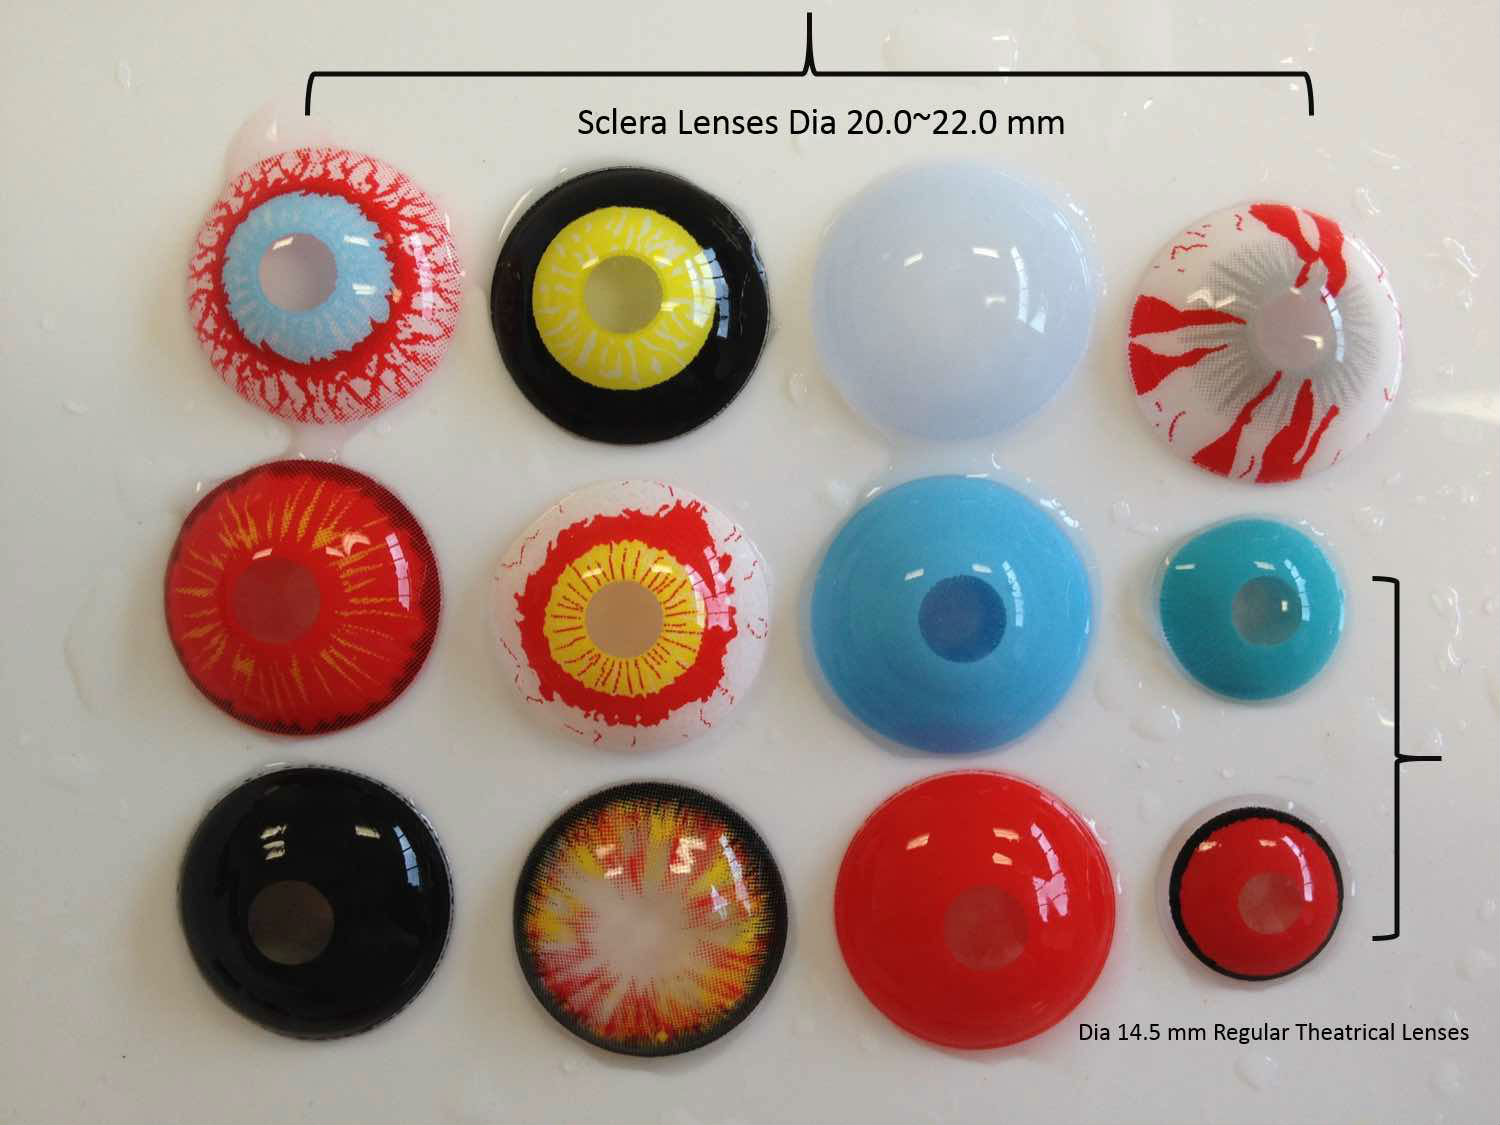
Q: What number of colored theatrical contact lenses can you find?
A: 12